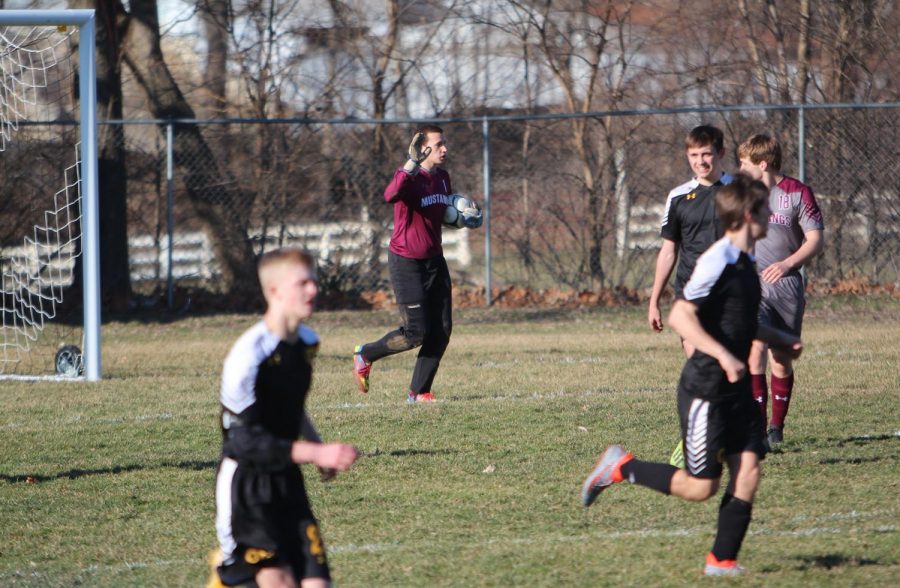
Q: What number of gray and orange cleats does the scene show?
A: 2